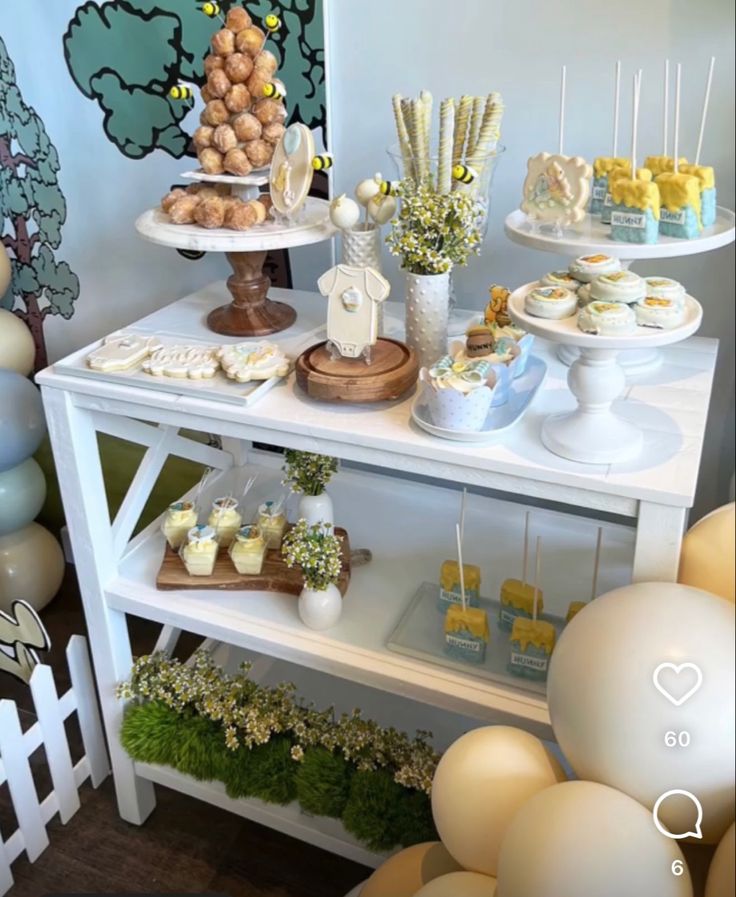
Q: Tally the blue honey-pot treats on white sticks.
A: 11